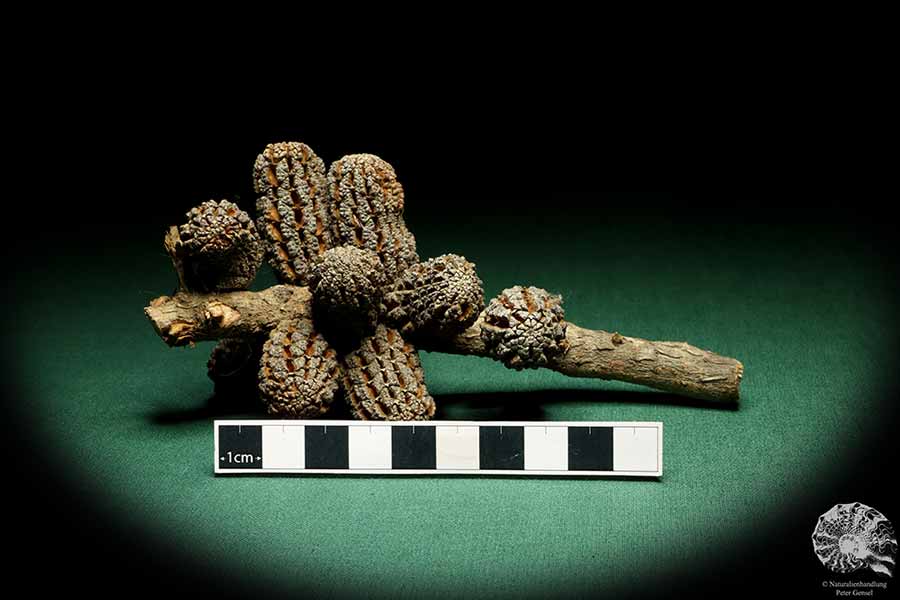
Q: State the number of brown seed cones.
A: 9